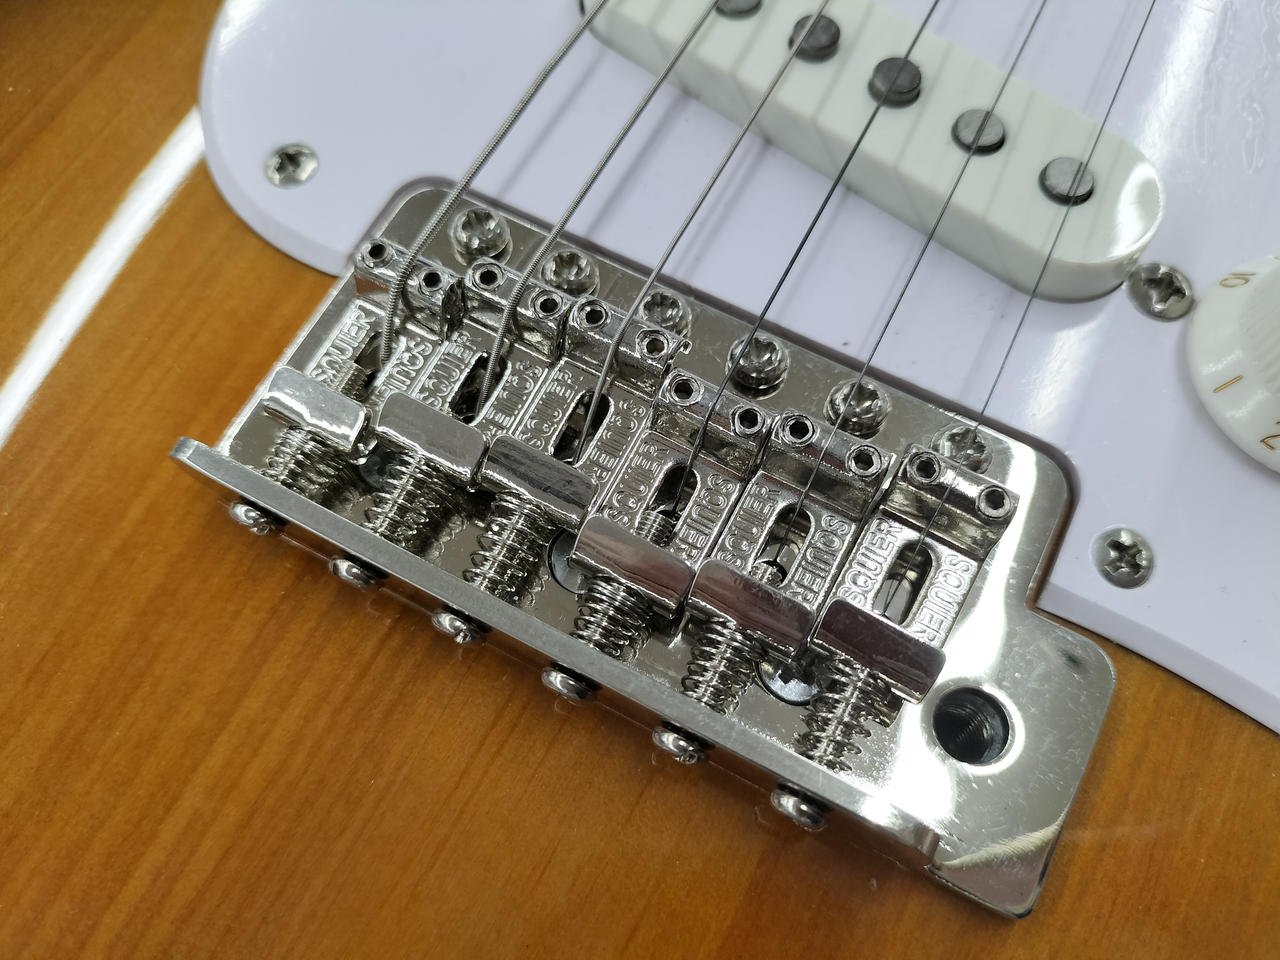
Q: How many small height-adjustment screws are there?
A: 12